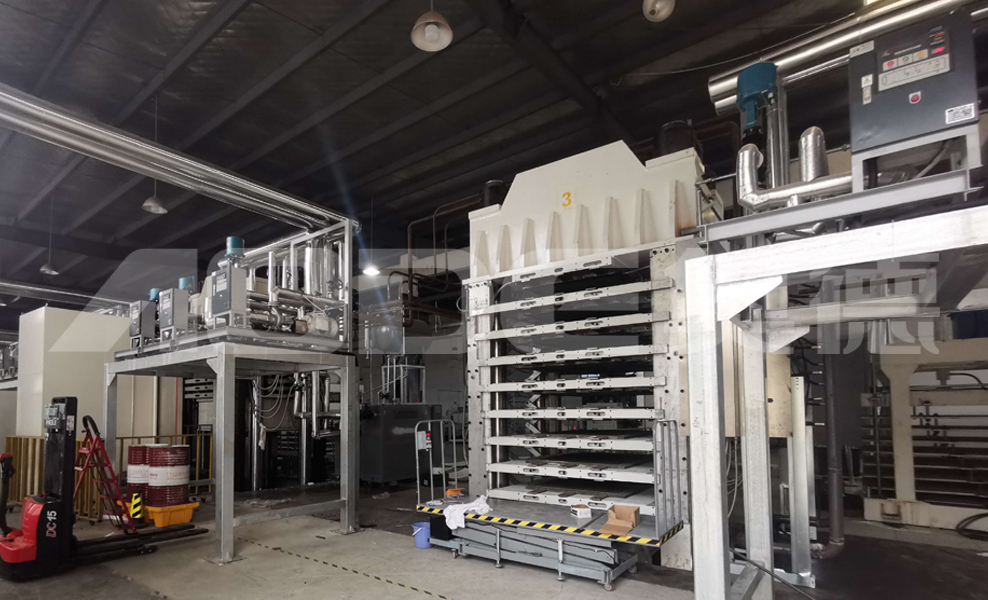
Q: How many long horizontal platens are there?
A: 9